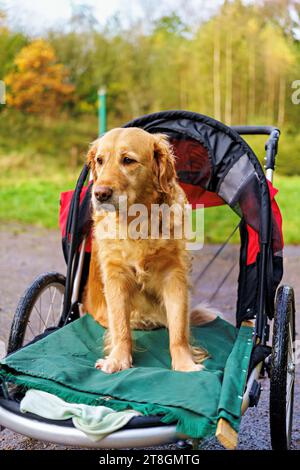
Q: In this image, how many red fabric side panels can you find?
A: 2